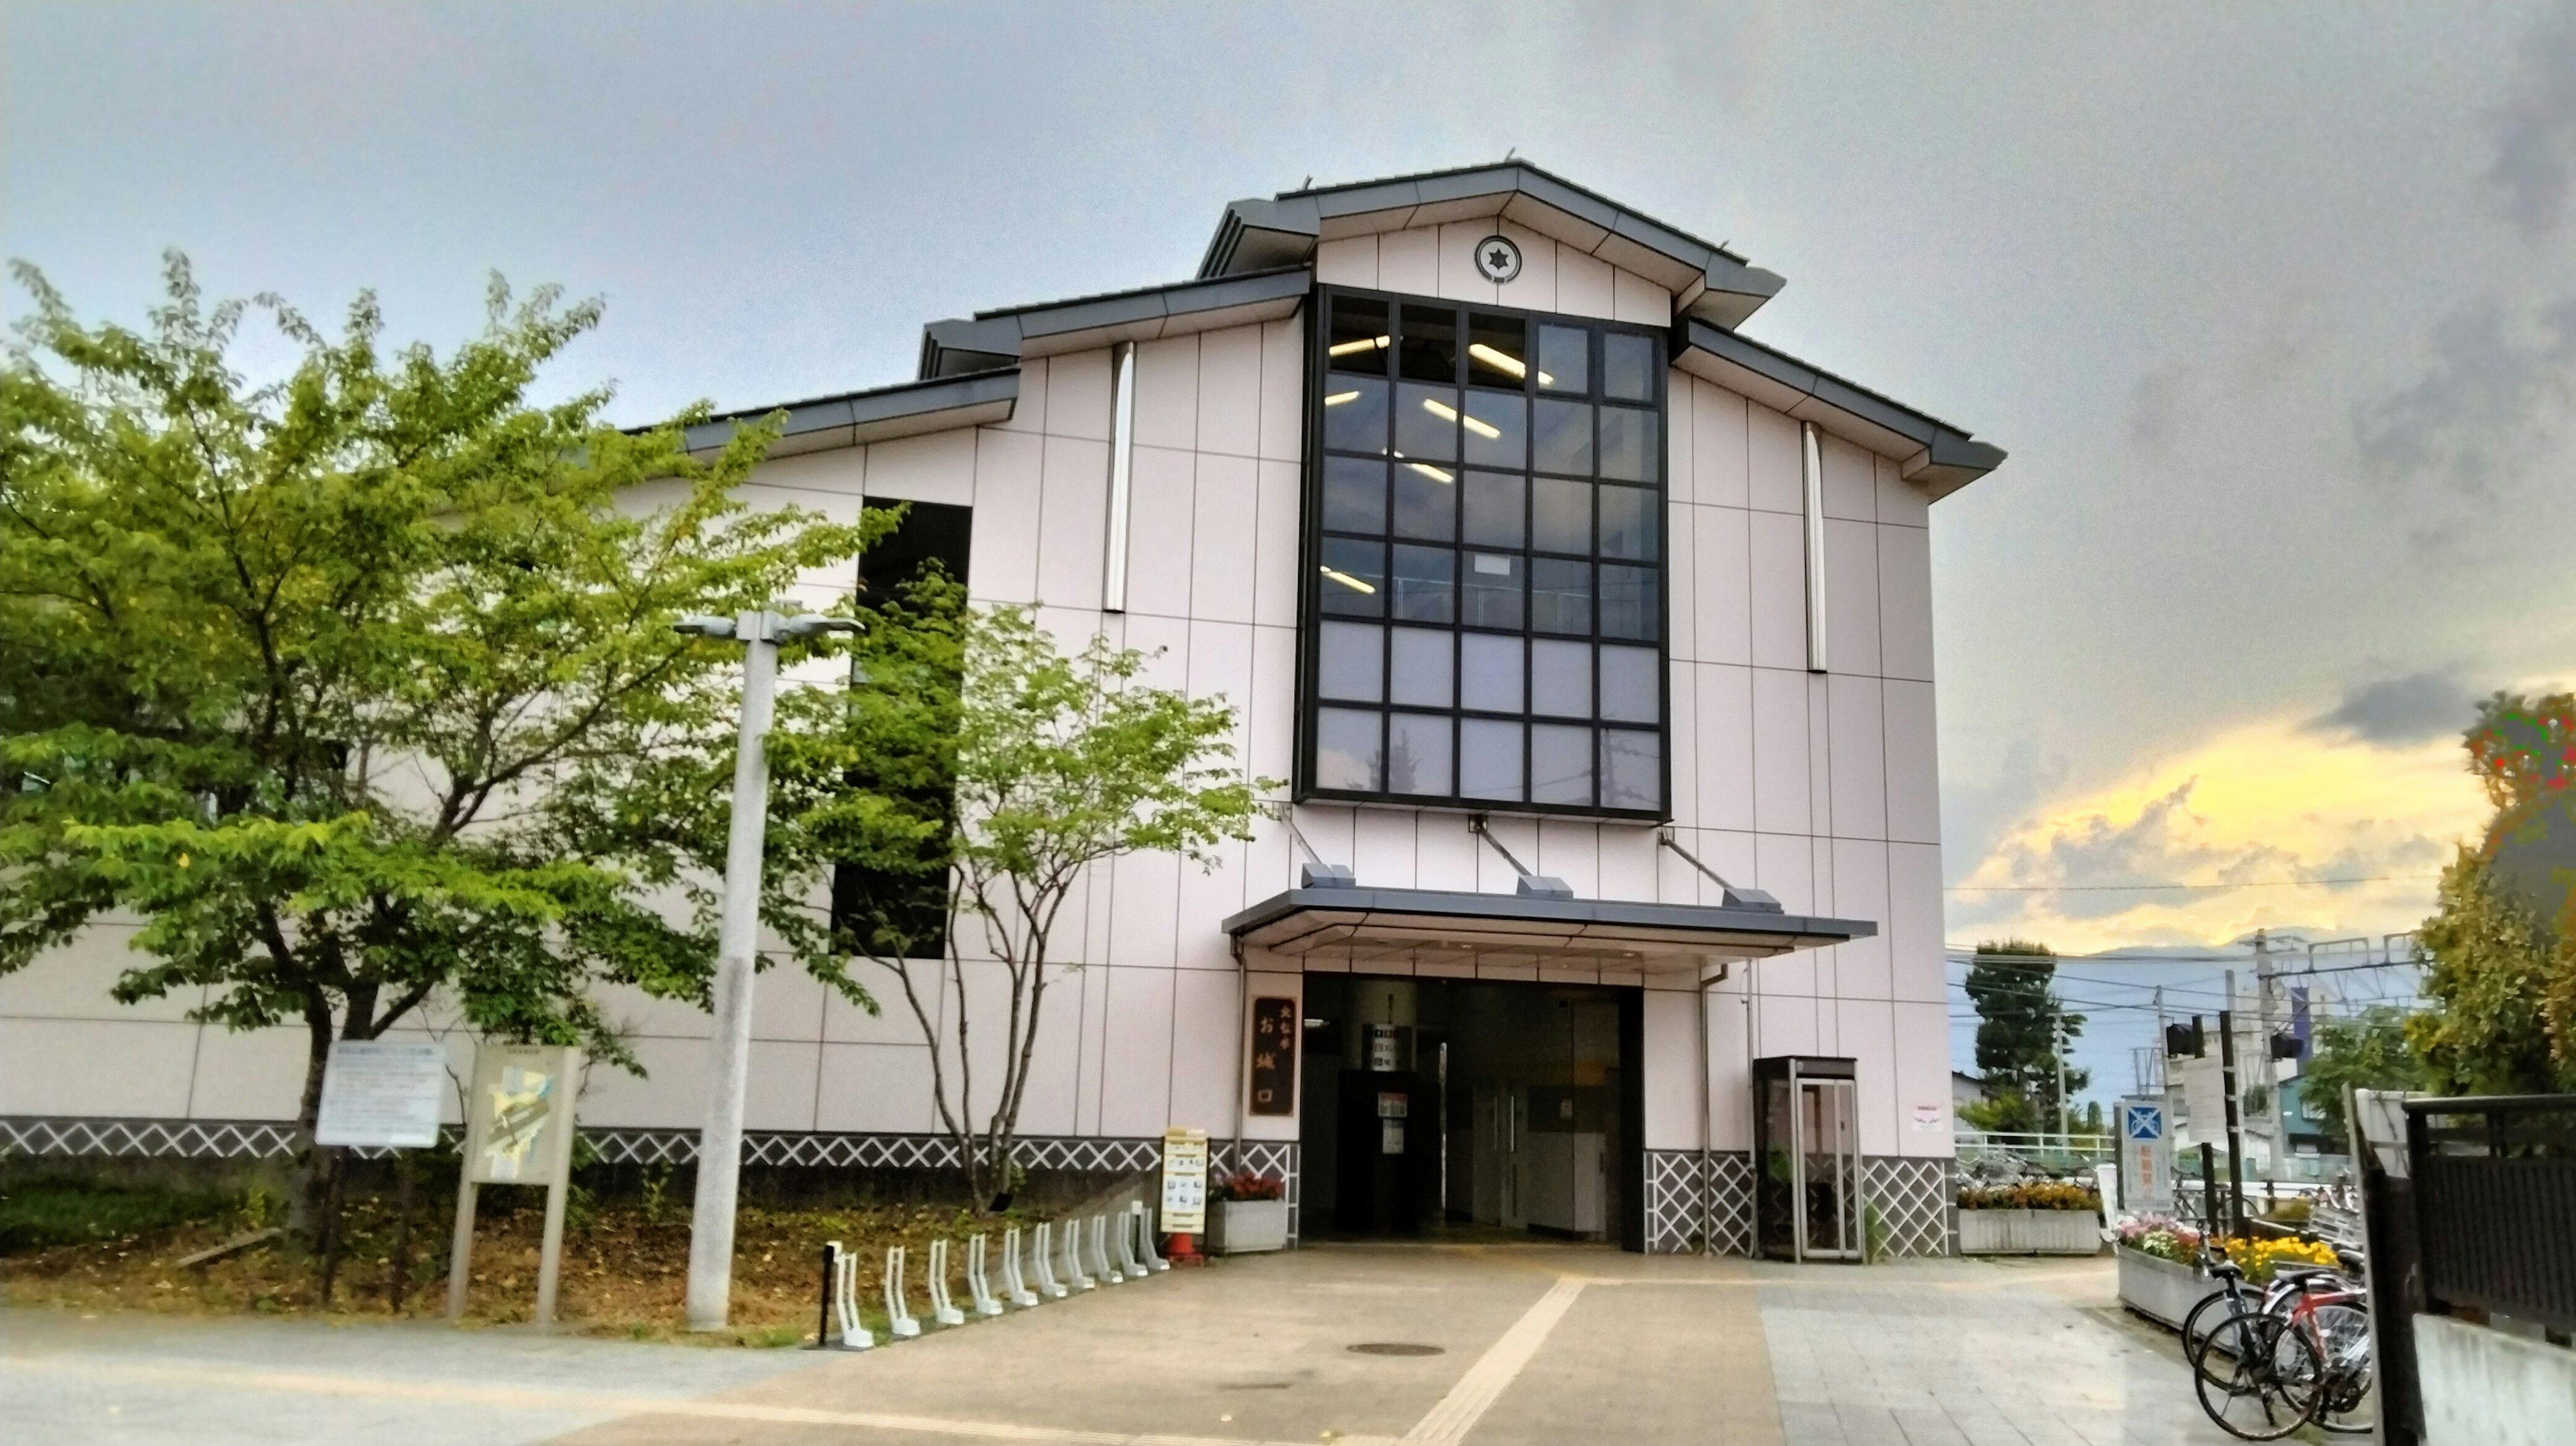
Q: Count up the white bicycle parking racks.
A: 10